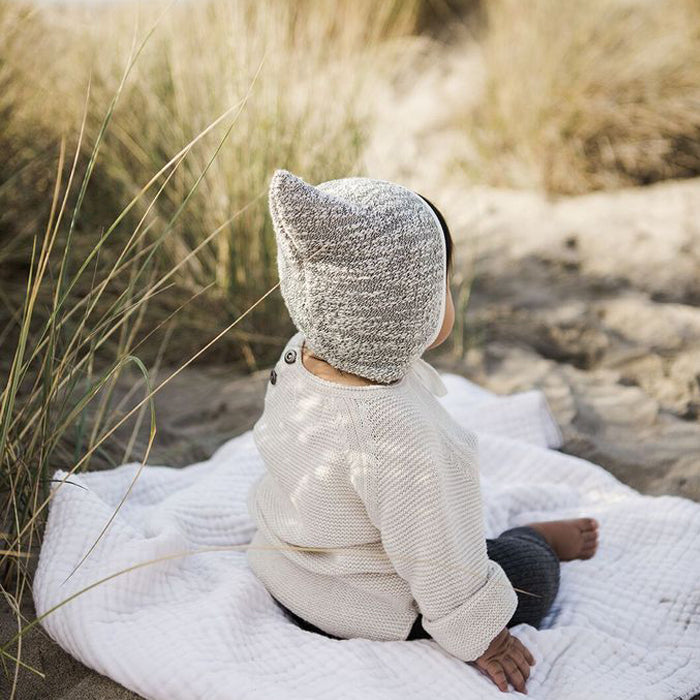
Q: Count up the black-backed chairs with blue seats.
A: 0